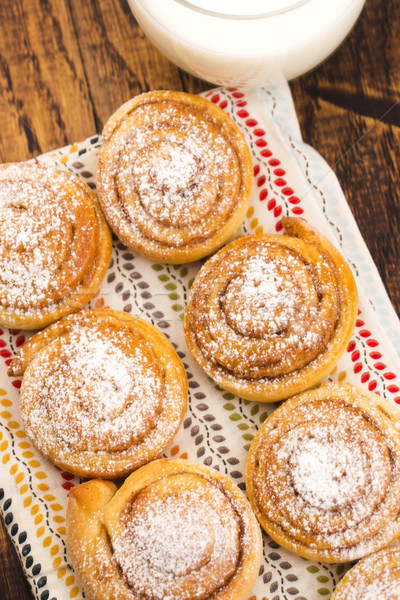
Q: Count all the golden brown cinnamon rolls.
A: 7